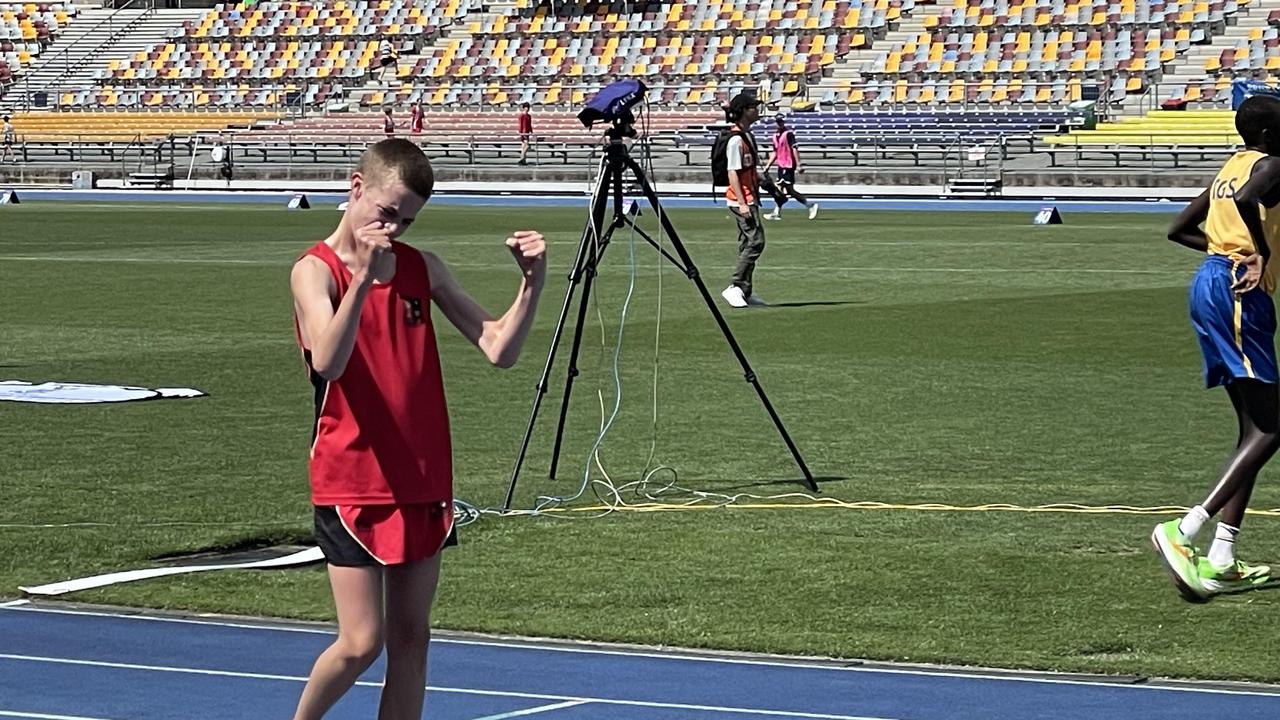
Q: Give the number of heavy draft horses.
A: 0